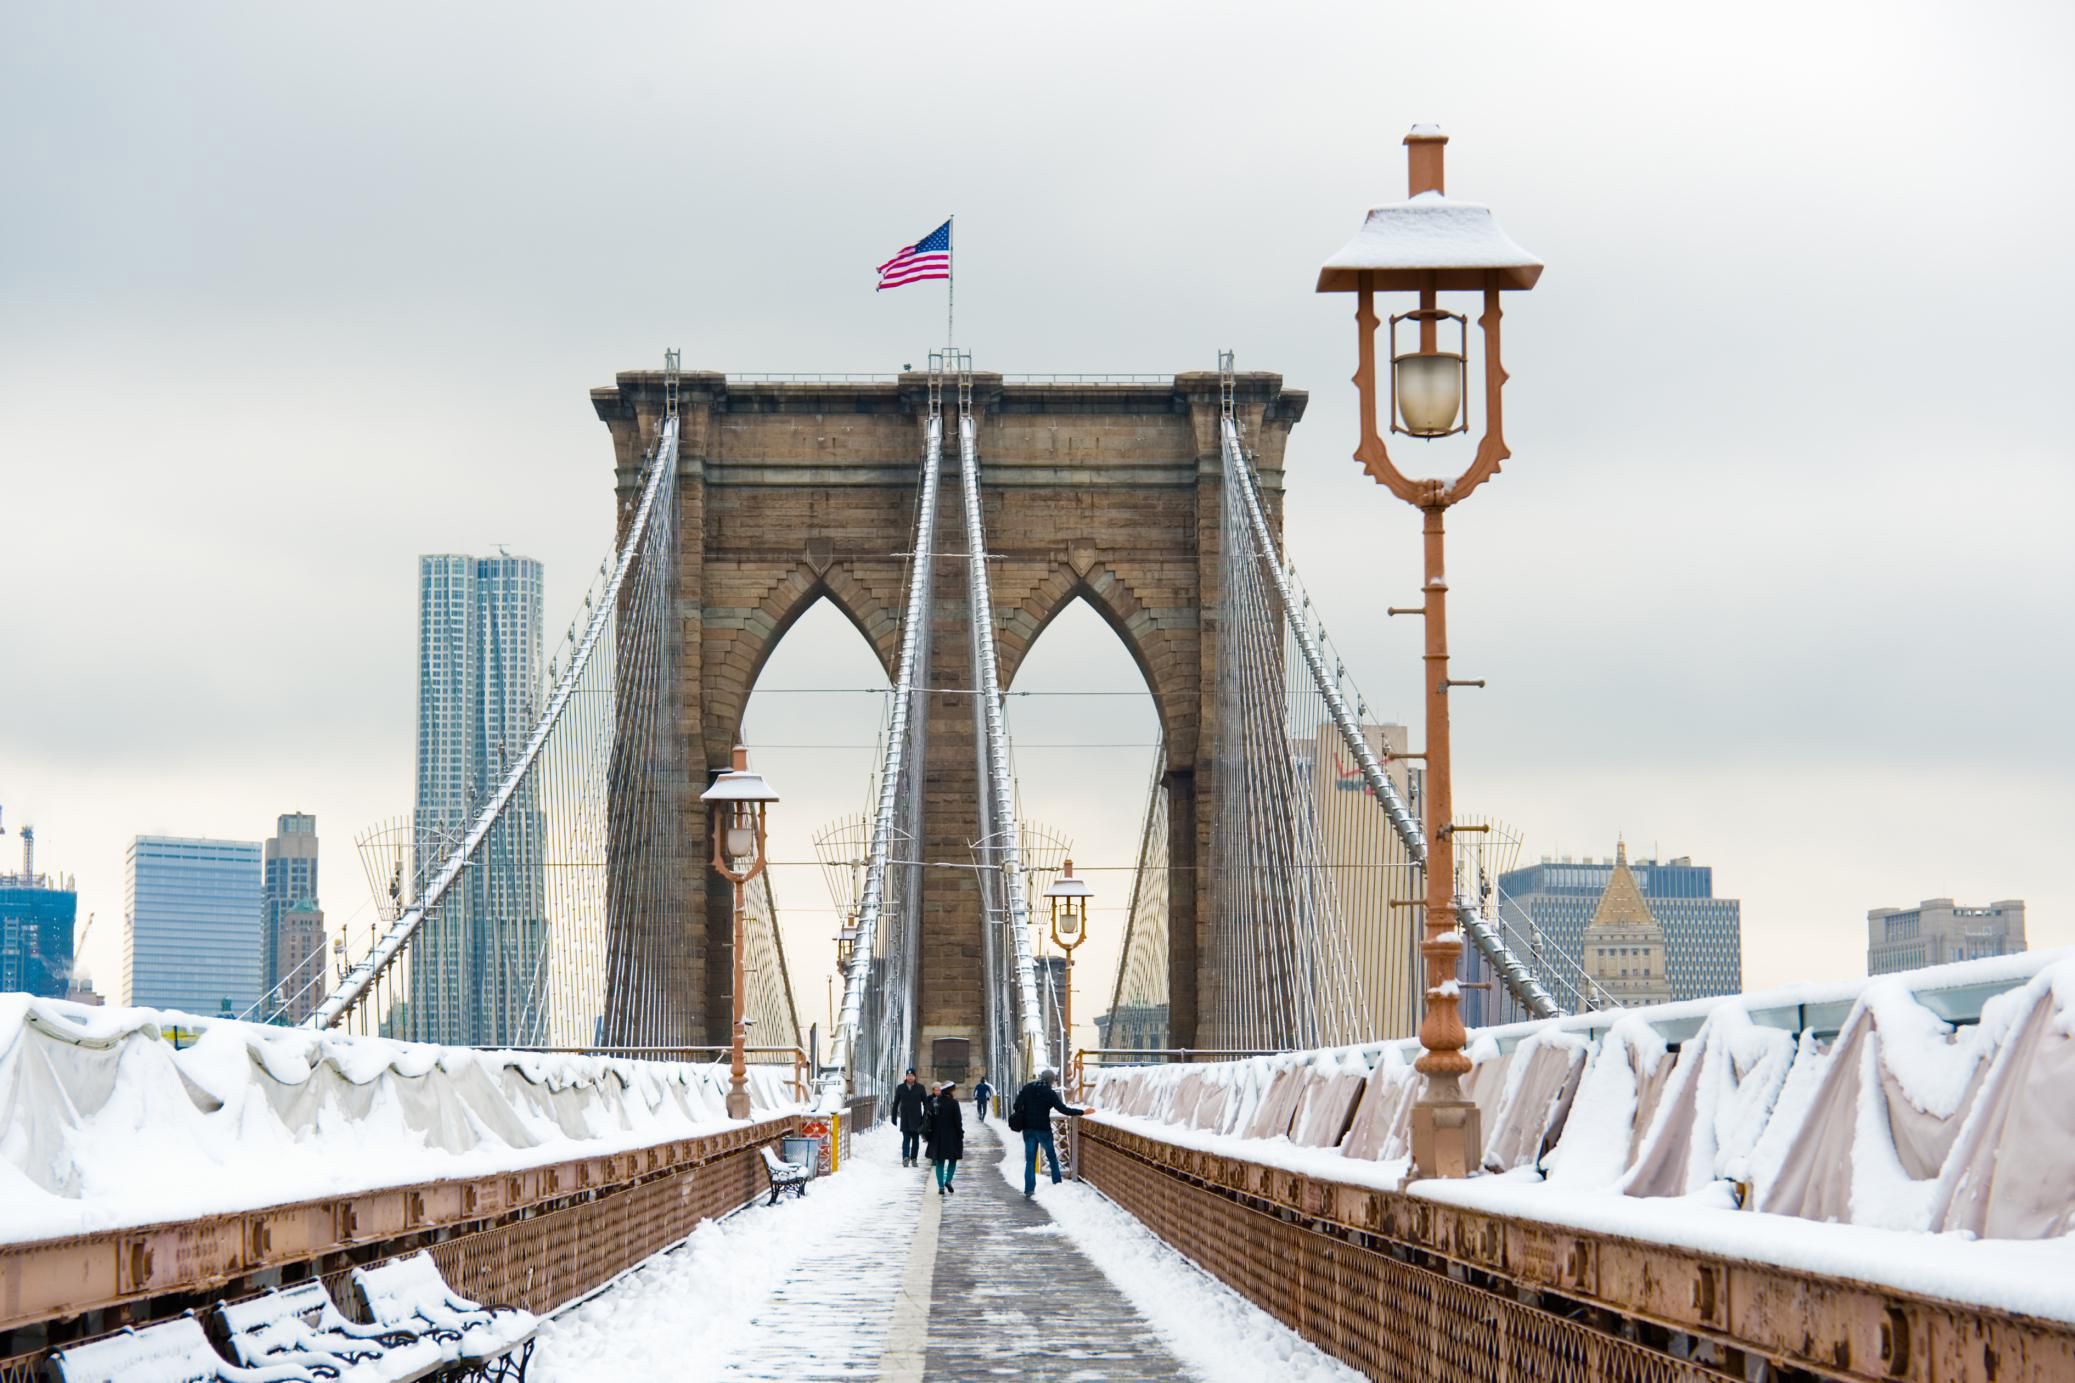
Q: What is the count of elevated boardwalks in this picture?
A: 1